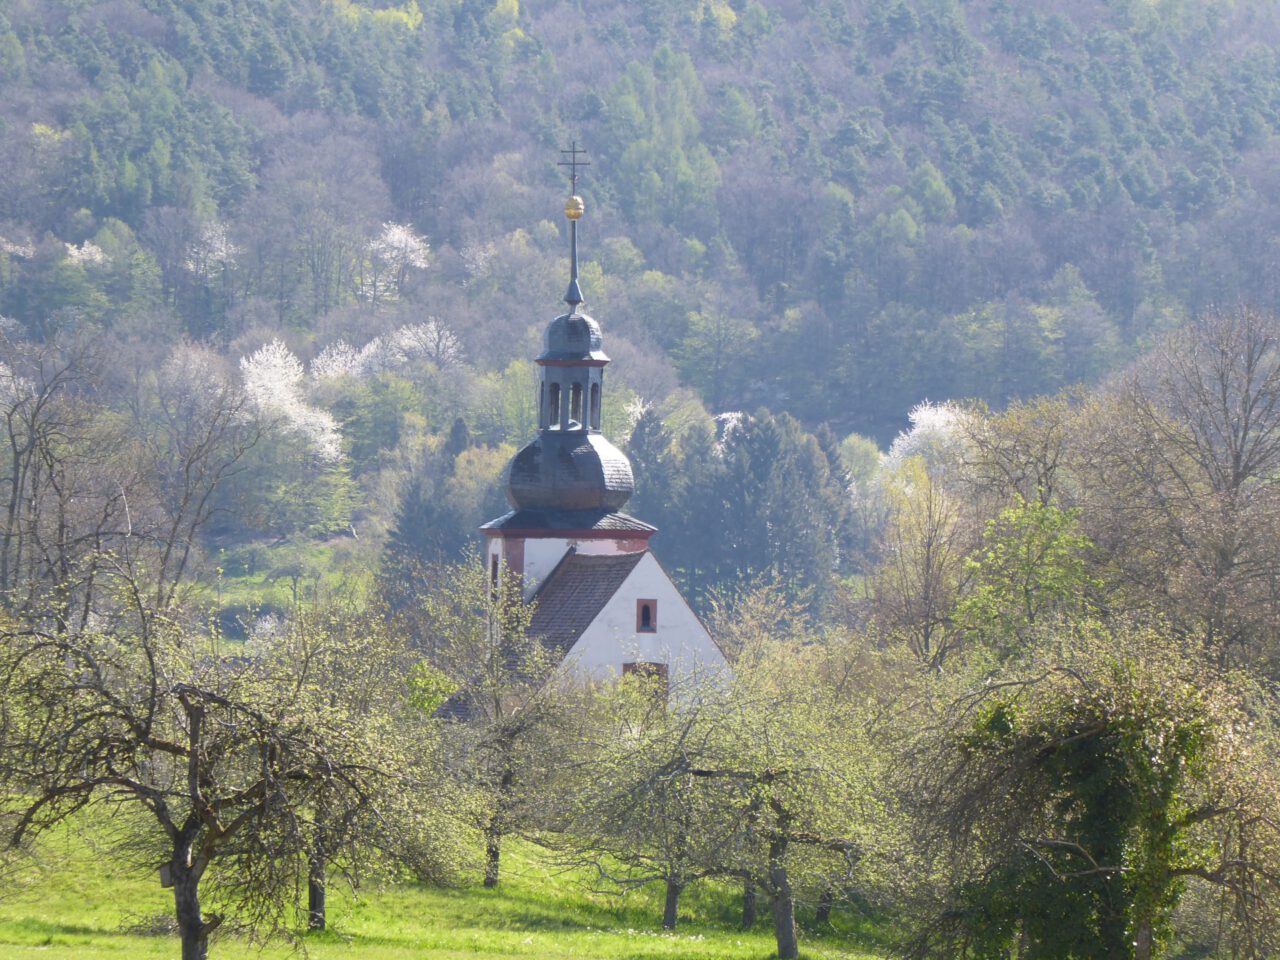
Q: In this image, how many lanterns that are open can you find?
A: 1